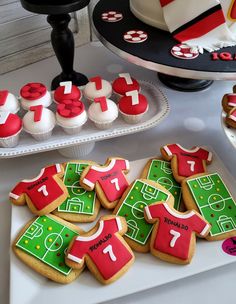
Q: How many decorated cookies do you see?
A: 10